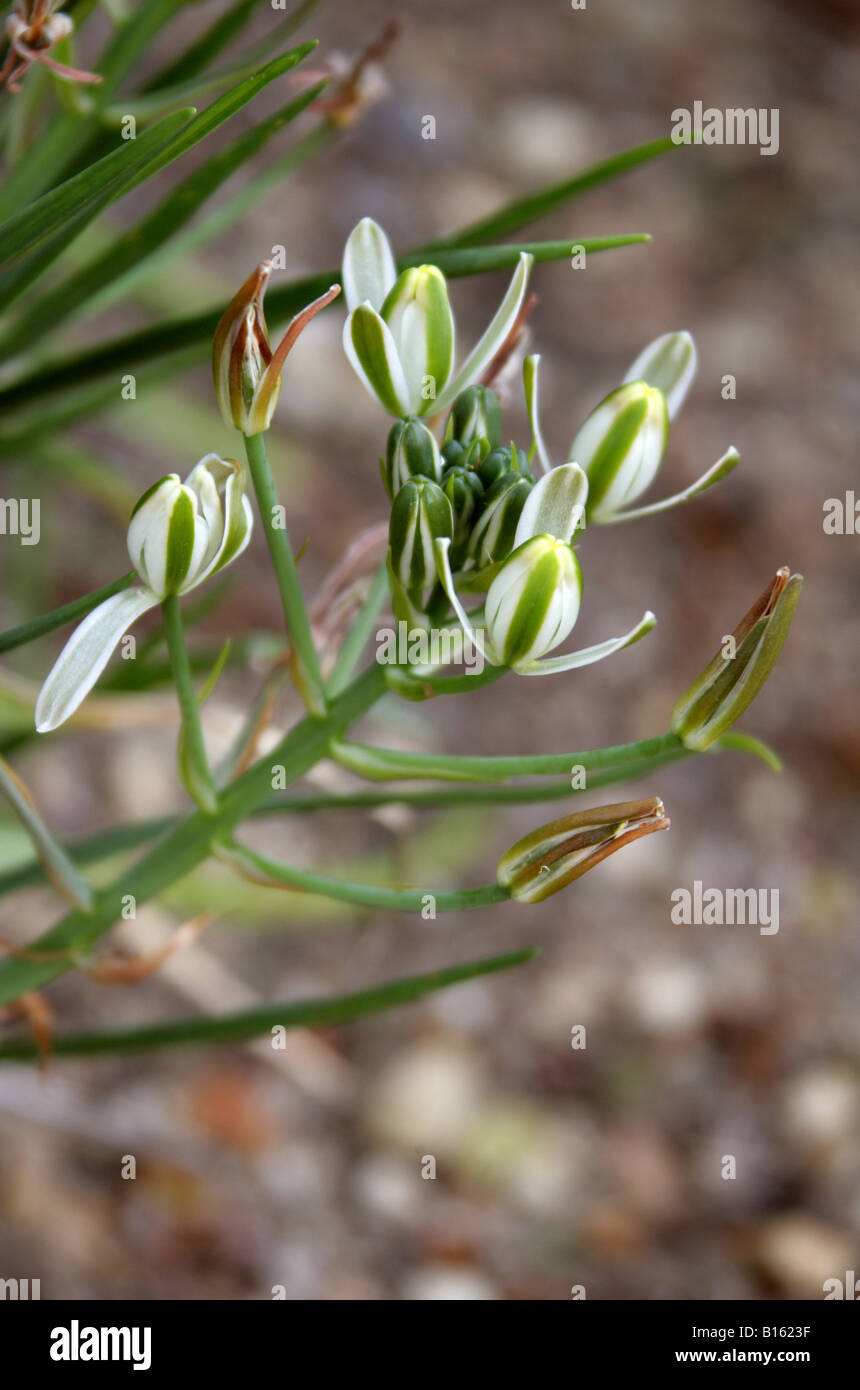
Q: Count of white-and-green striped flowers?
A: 4